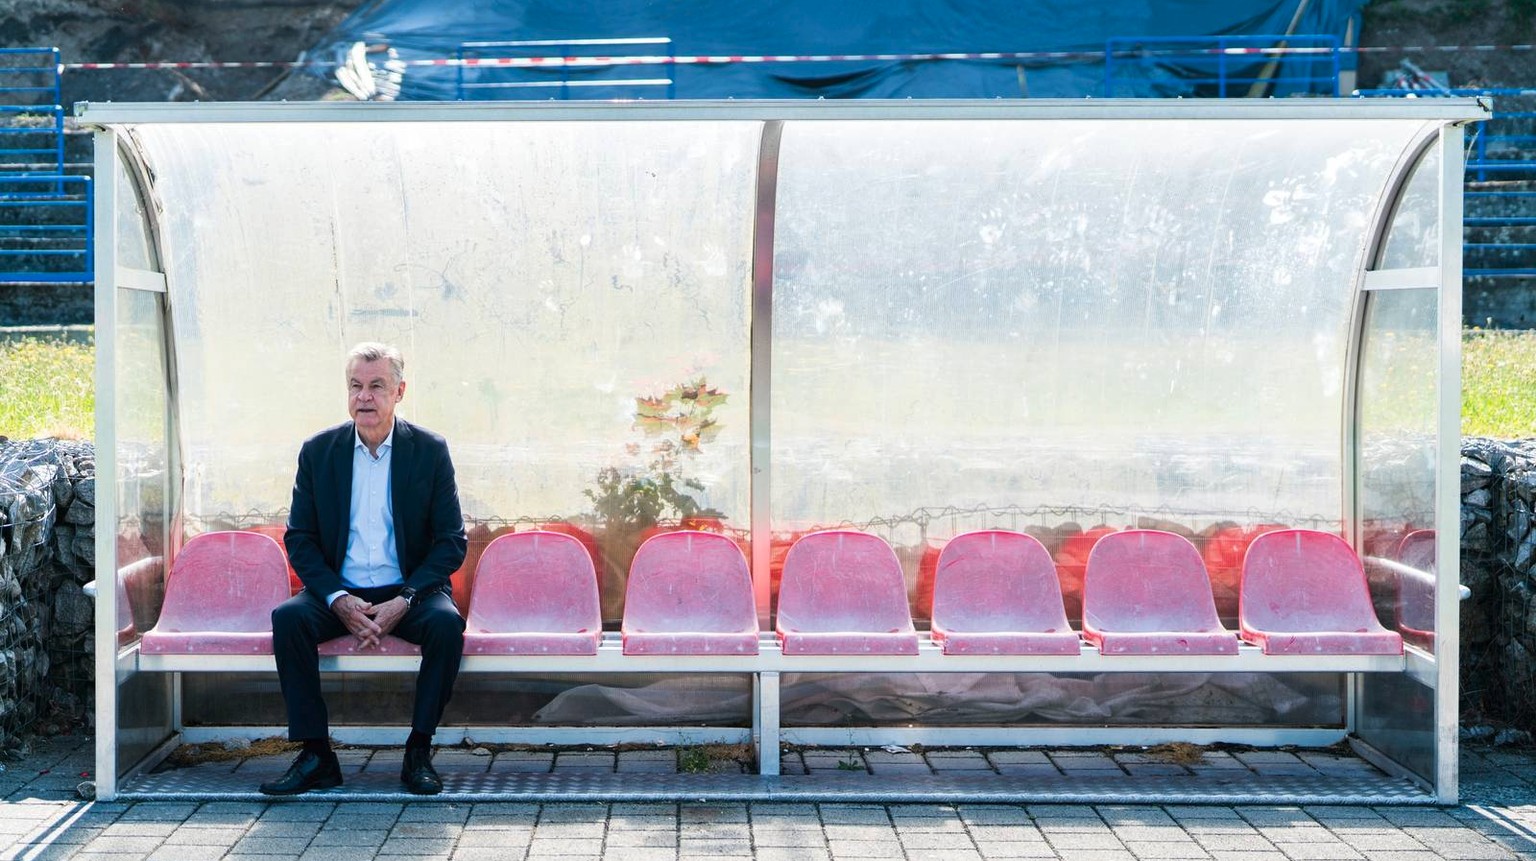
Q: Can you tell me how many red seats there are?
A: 8